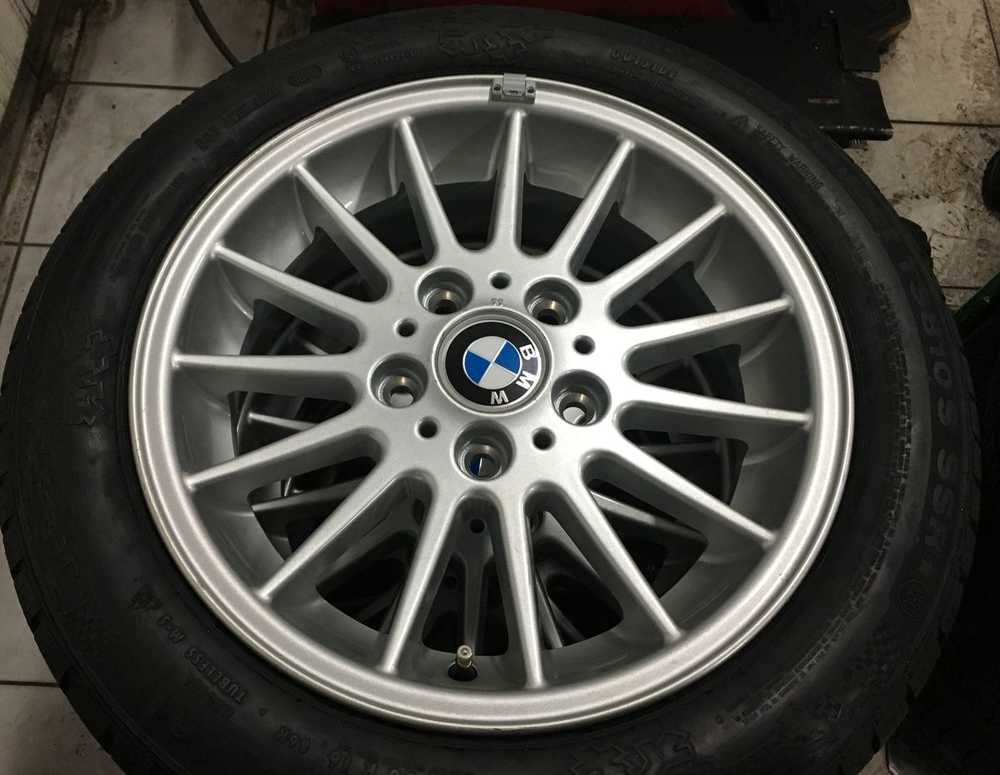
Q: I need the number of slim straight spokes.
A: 15